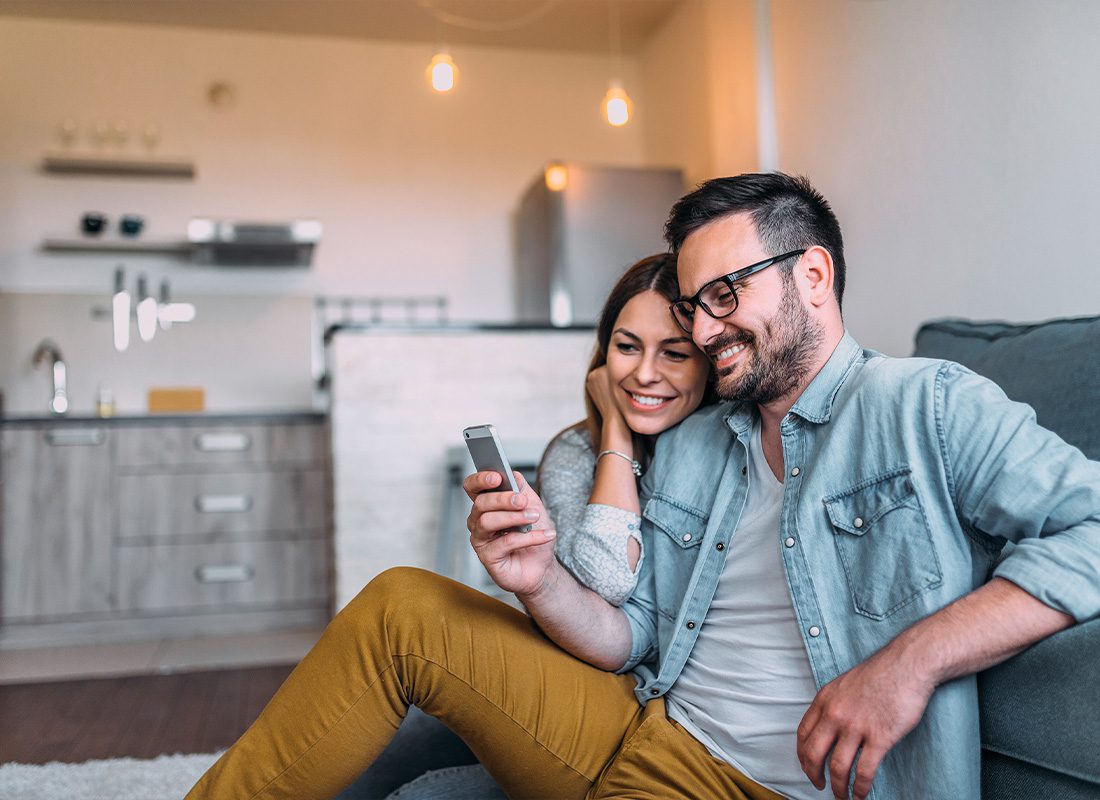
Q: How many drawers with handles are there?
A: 3